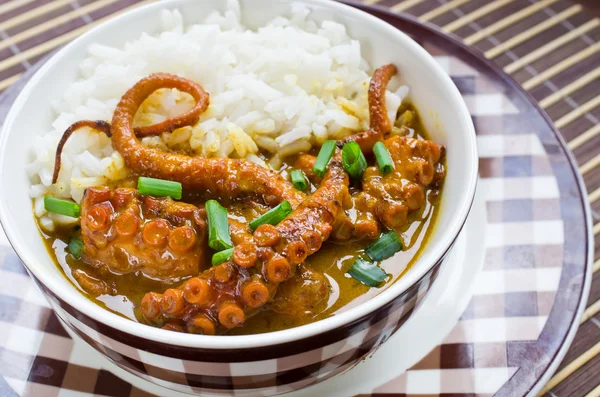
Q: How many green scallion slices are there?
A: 12